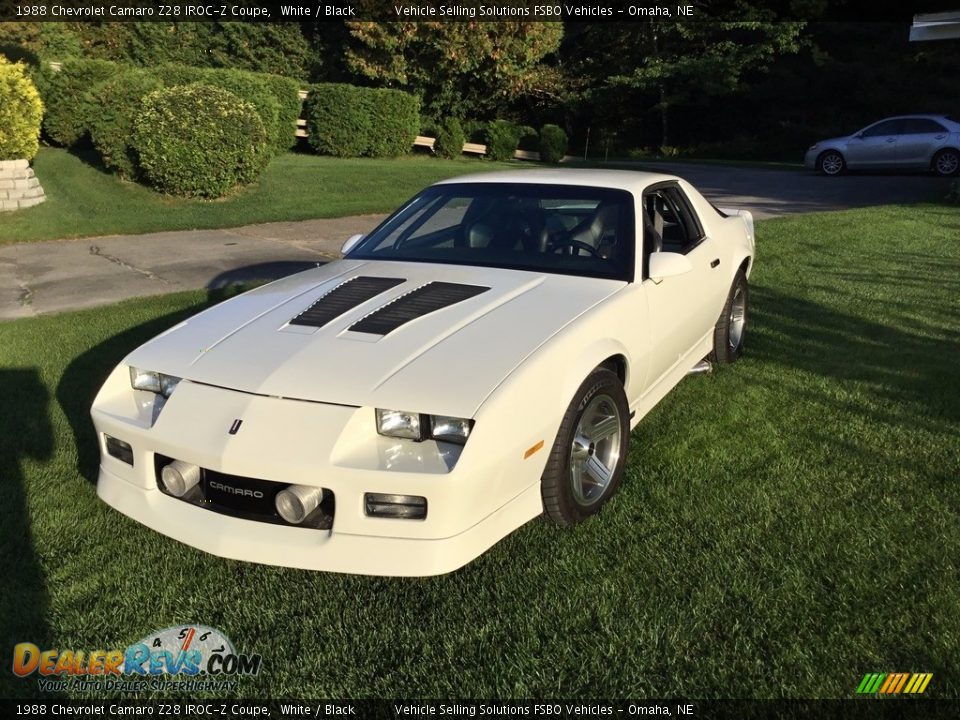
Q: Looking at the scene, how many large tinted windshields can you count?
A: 1